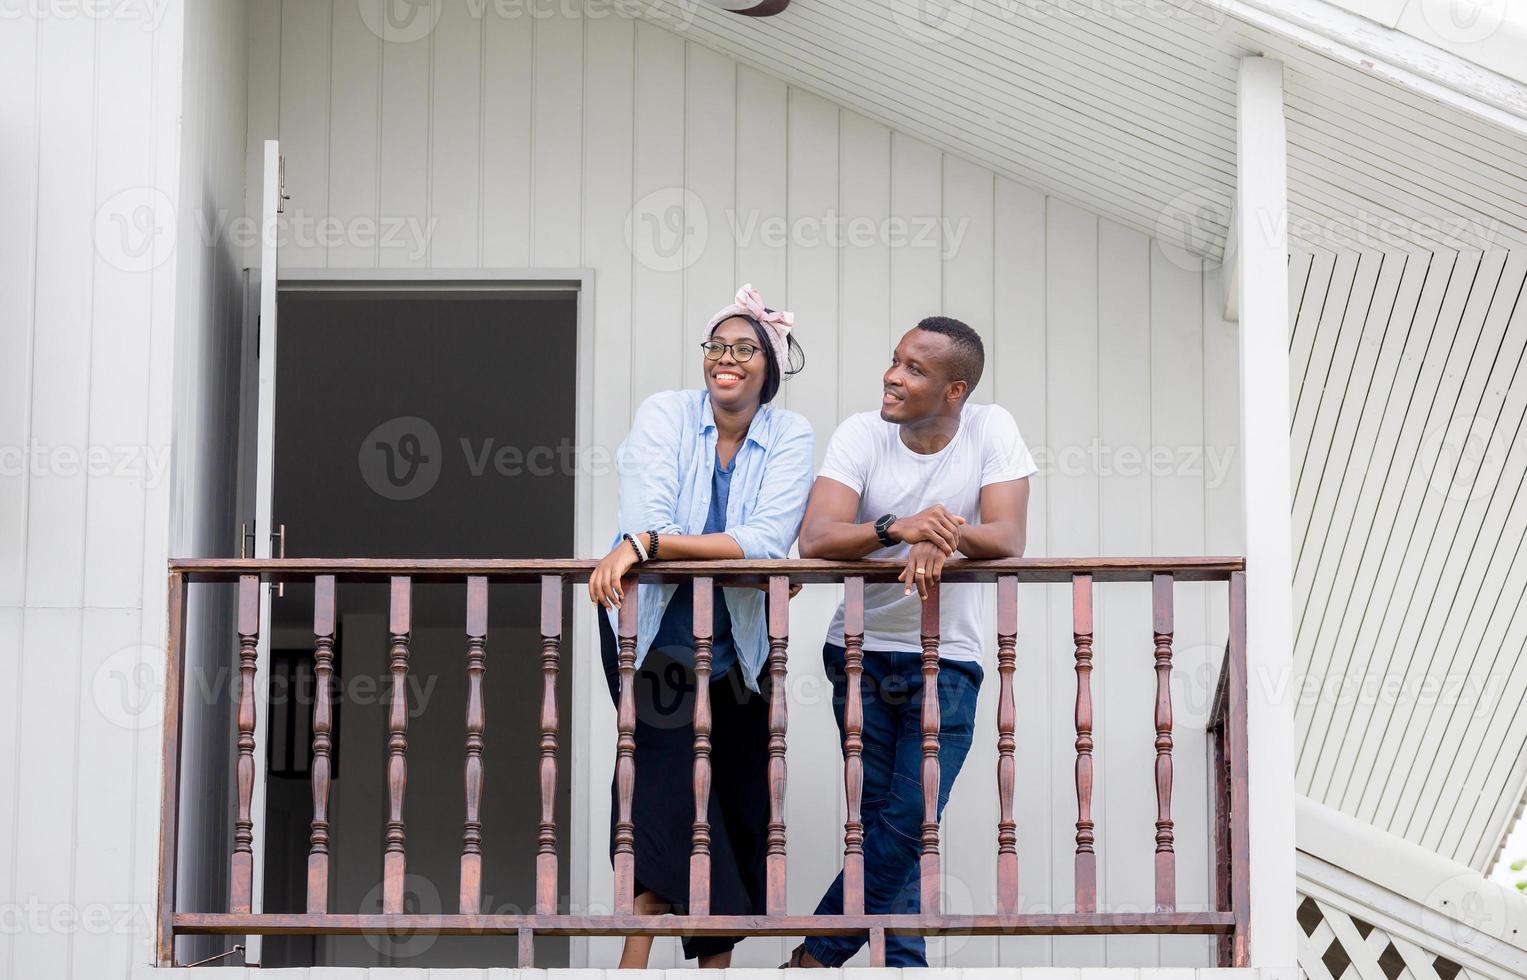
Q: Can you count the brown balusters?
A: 13